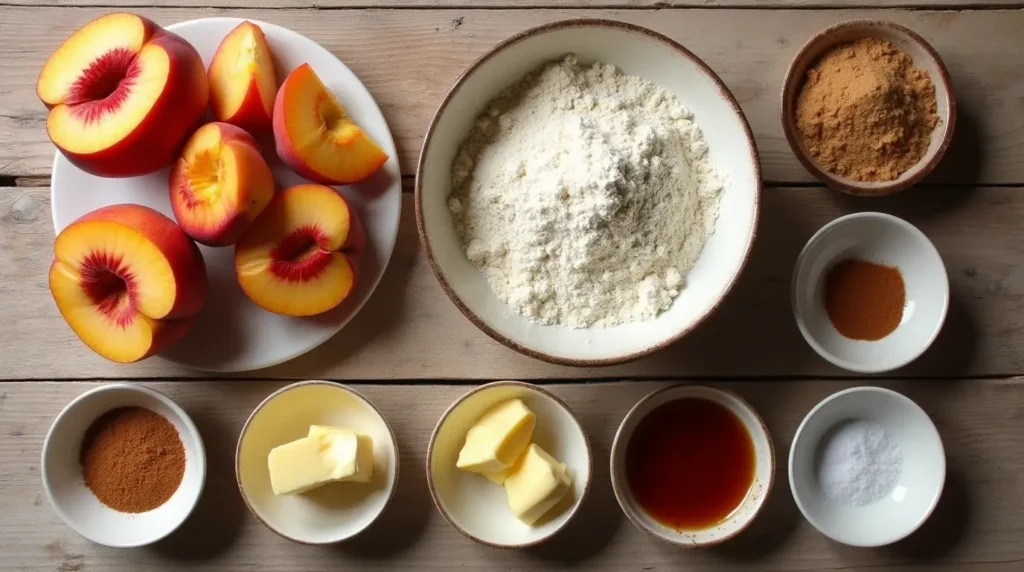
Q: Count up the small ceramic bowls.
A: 7